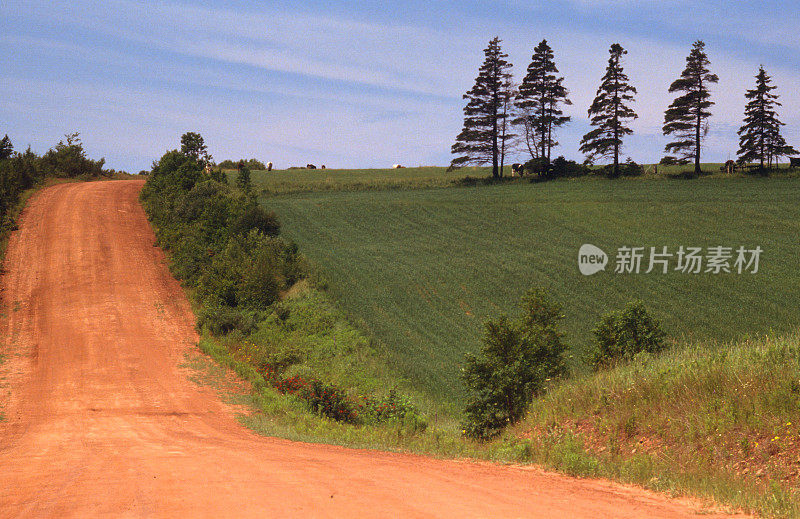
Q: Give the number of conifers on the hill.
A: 5